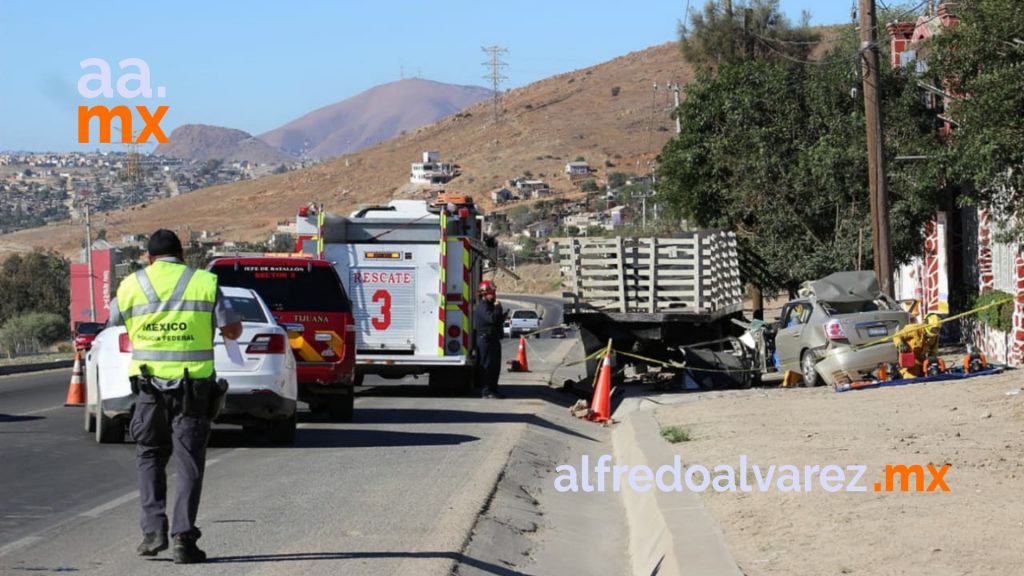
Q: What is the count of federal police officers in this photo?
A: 1